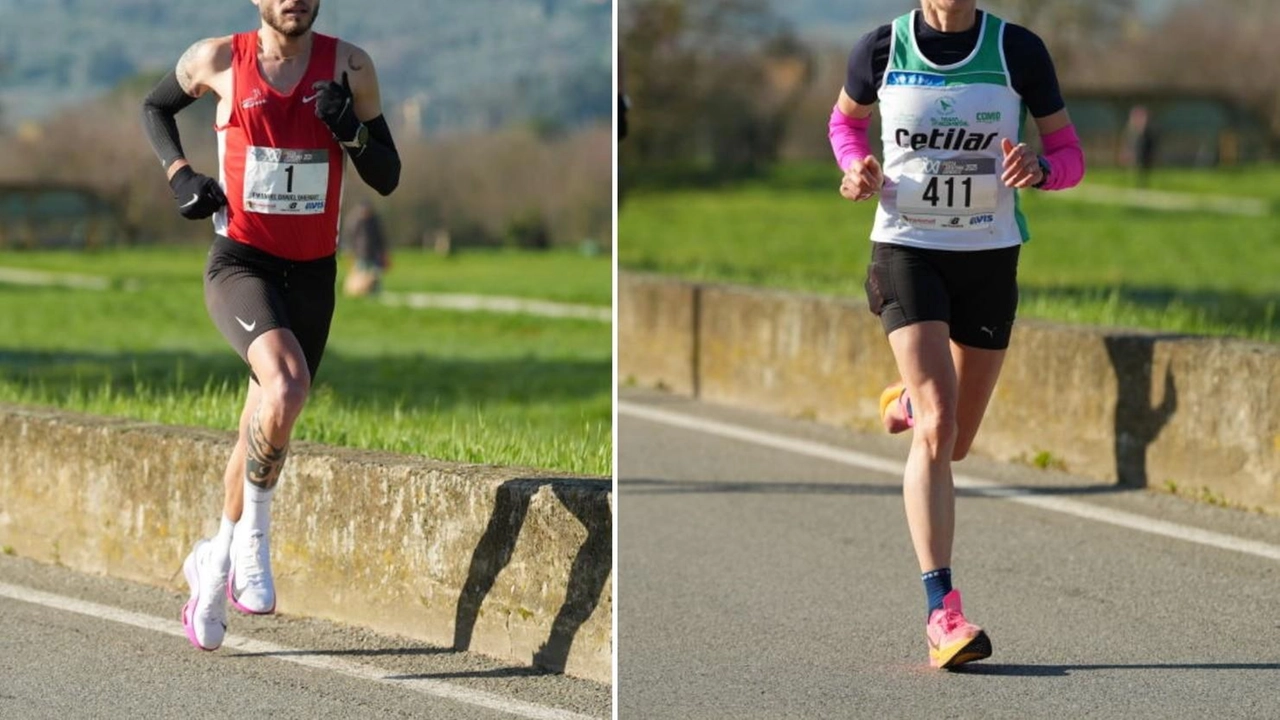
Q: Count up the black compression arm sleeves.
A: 2